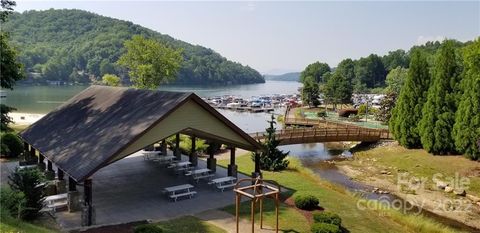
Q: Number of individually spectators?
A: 0